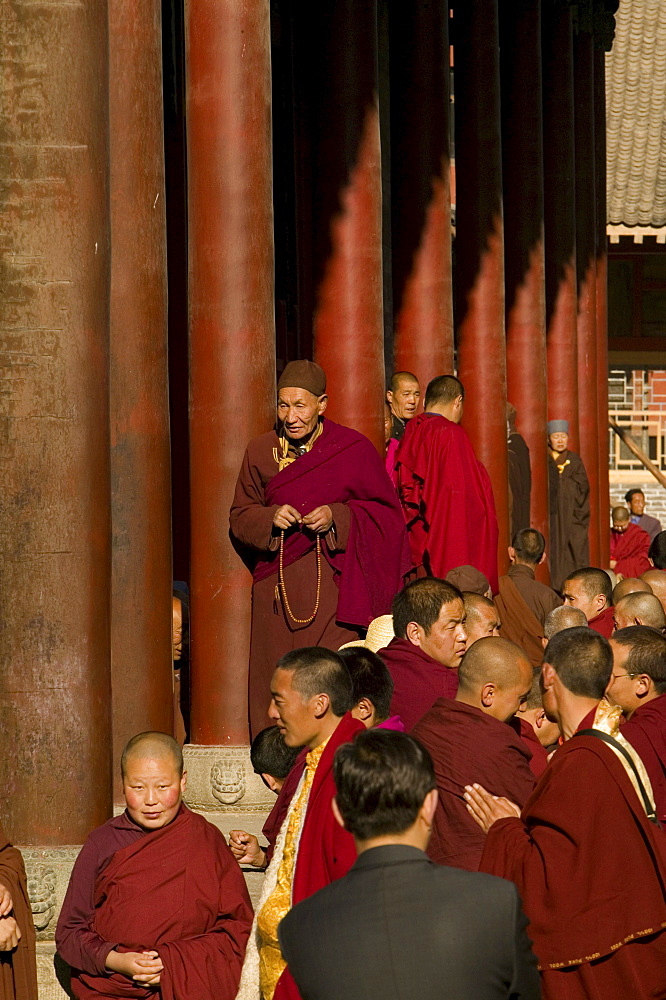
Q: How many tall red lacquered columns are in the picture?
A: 10